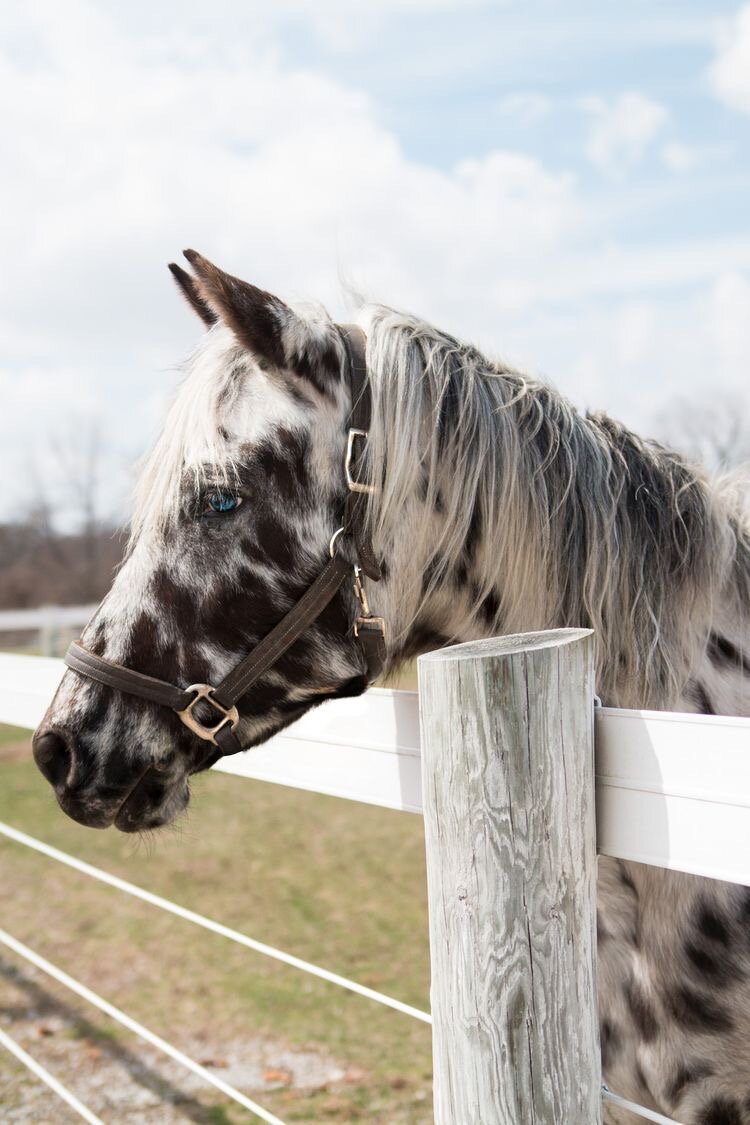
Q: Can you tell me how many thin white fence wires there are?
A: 3